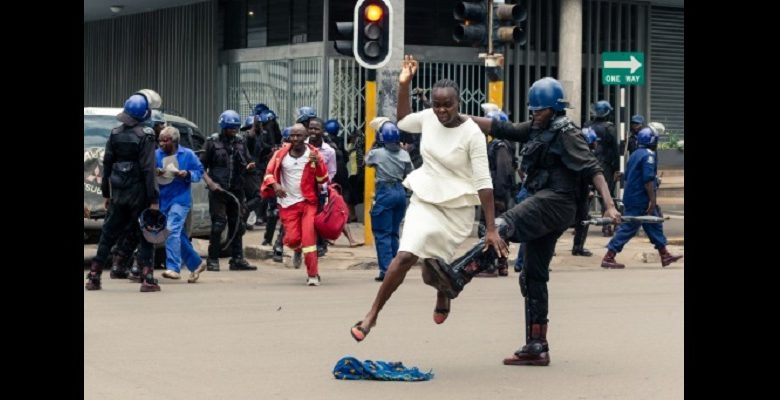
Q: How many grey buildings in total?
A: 1